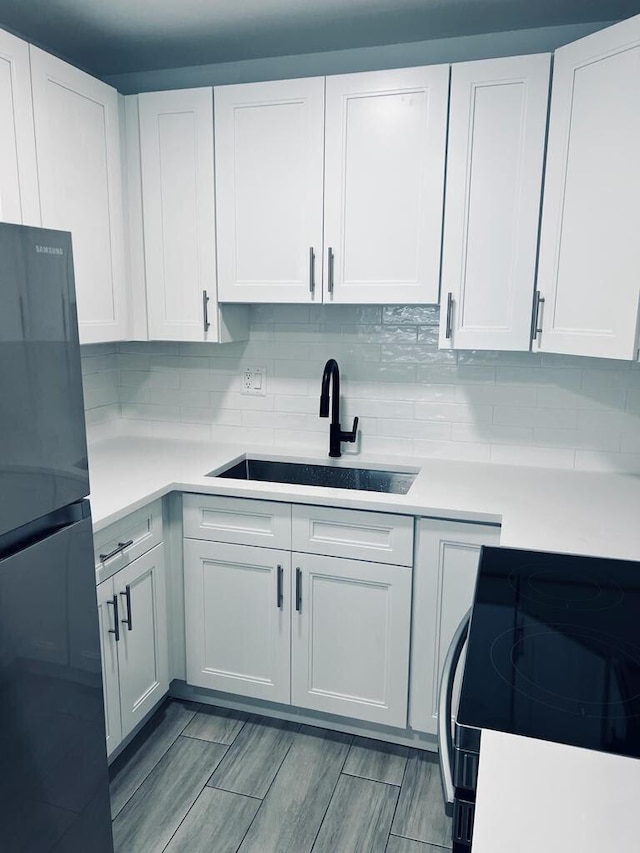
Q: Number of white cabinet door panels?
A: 12